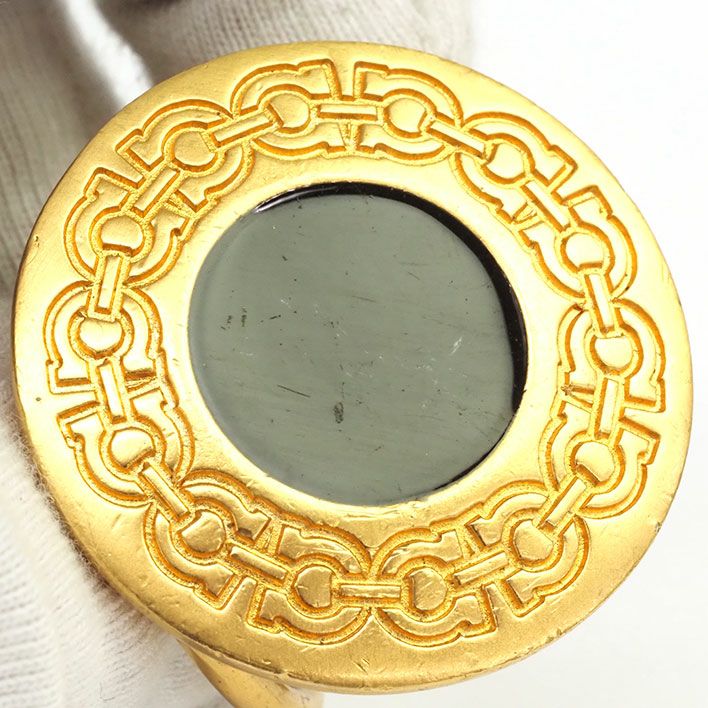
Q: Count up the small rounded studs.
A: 14